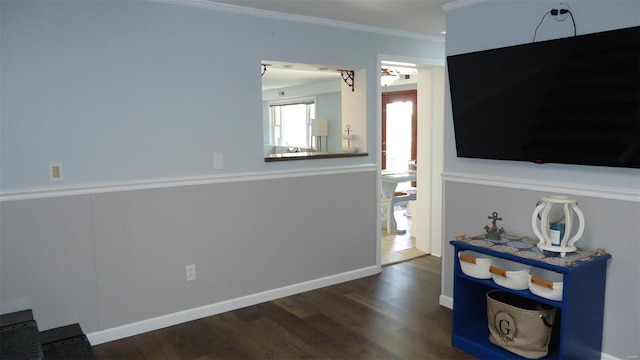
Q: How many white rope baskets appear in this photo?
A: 3